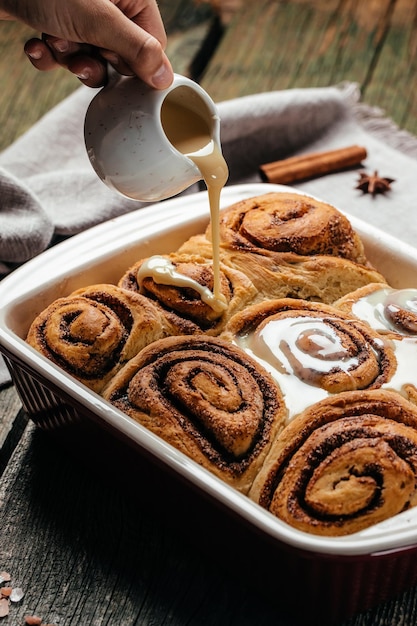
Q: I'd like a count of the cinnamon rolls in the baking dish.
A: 7